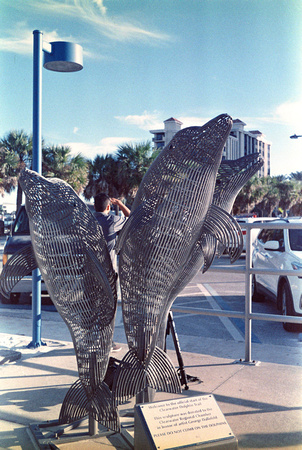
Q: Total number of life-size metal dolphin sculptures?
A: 3